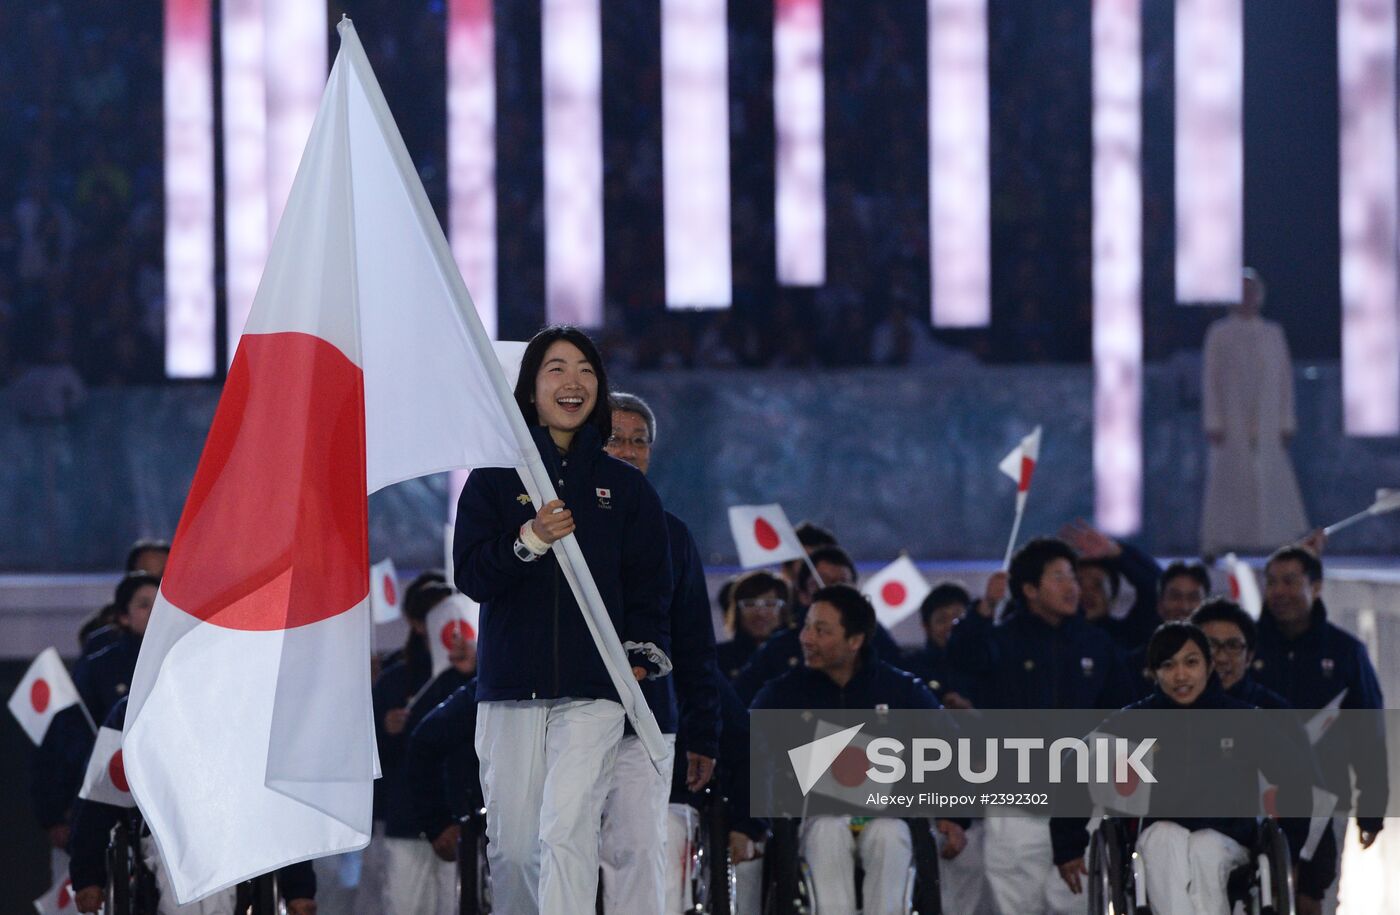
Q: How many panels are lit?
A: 11